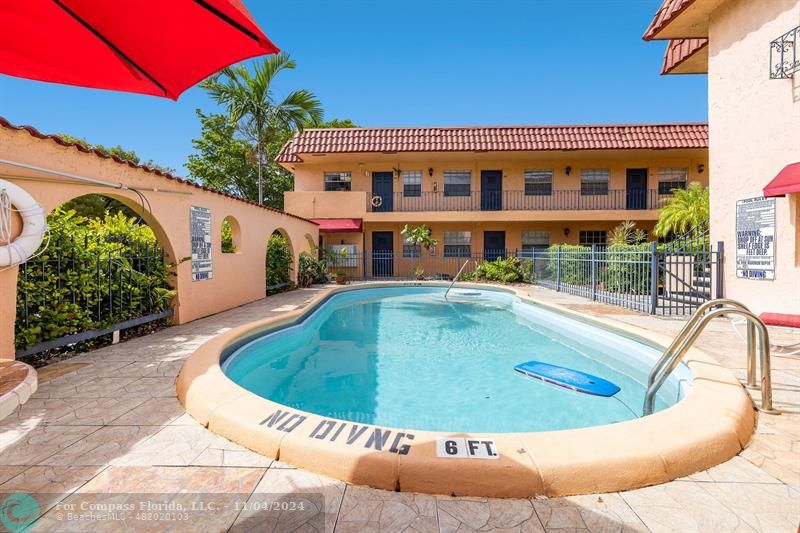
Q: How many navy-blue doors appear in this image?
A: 5